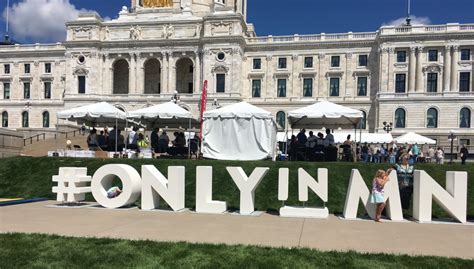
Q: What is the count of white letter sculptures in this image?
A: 8